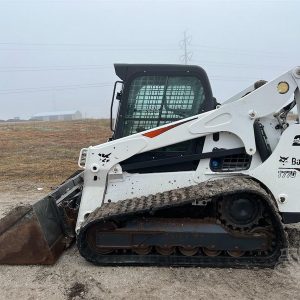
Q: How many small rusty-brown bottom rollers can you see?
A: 5